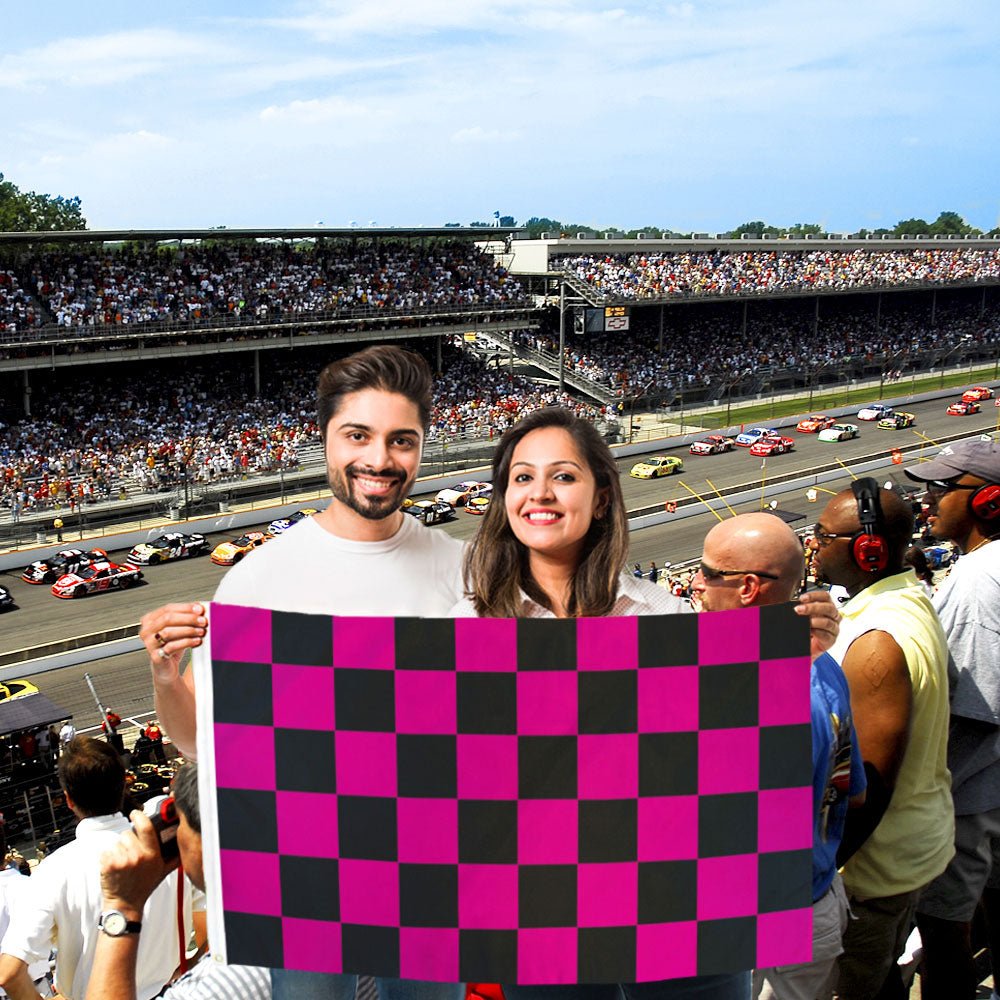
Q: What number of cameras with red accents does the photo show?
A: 1